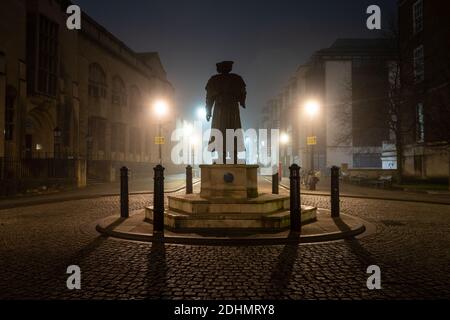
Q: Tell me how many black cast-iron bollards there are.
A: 6